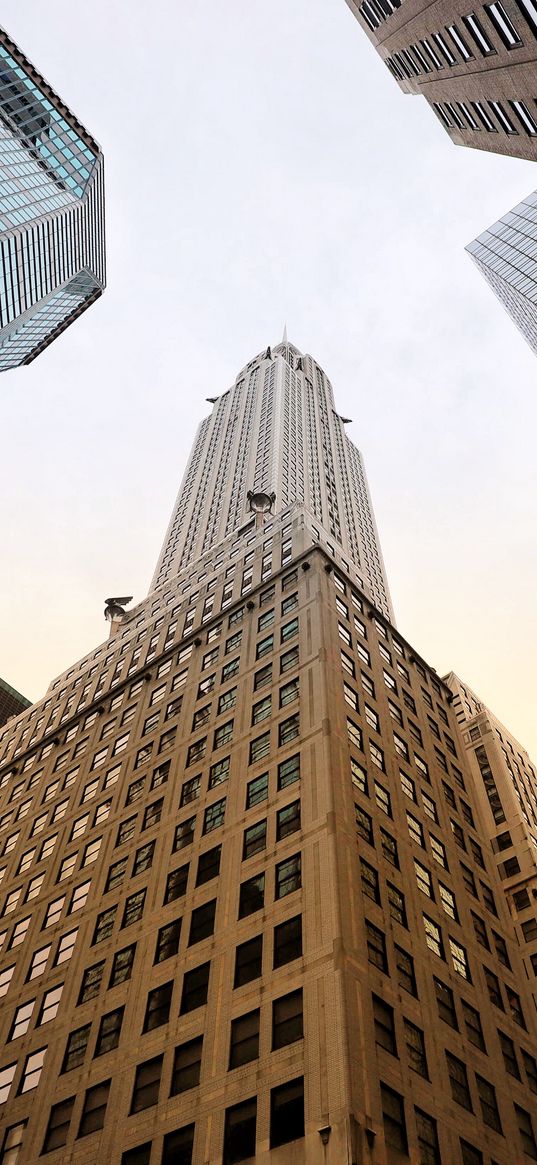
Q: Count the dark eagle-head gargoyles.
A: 4